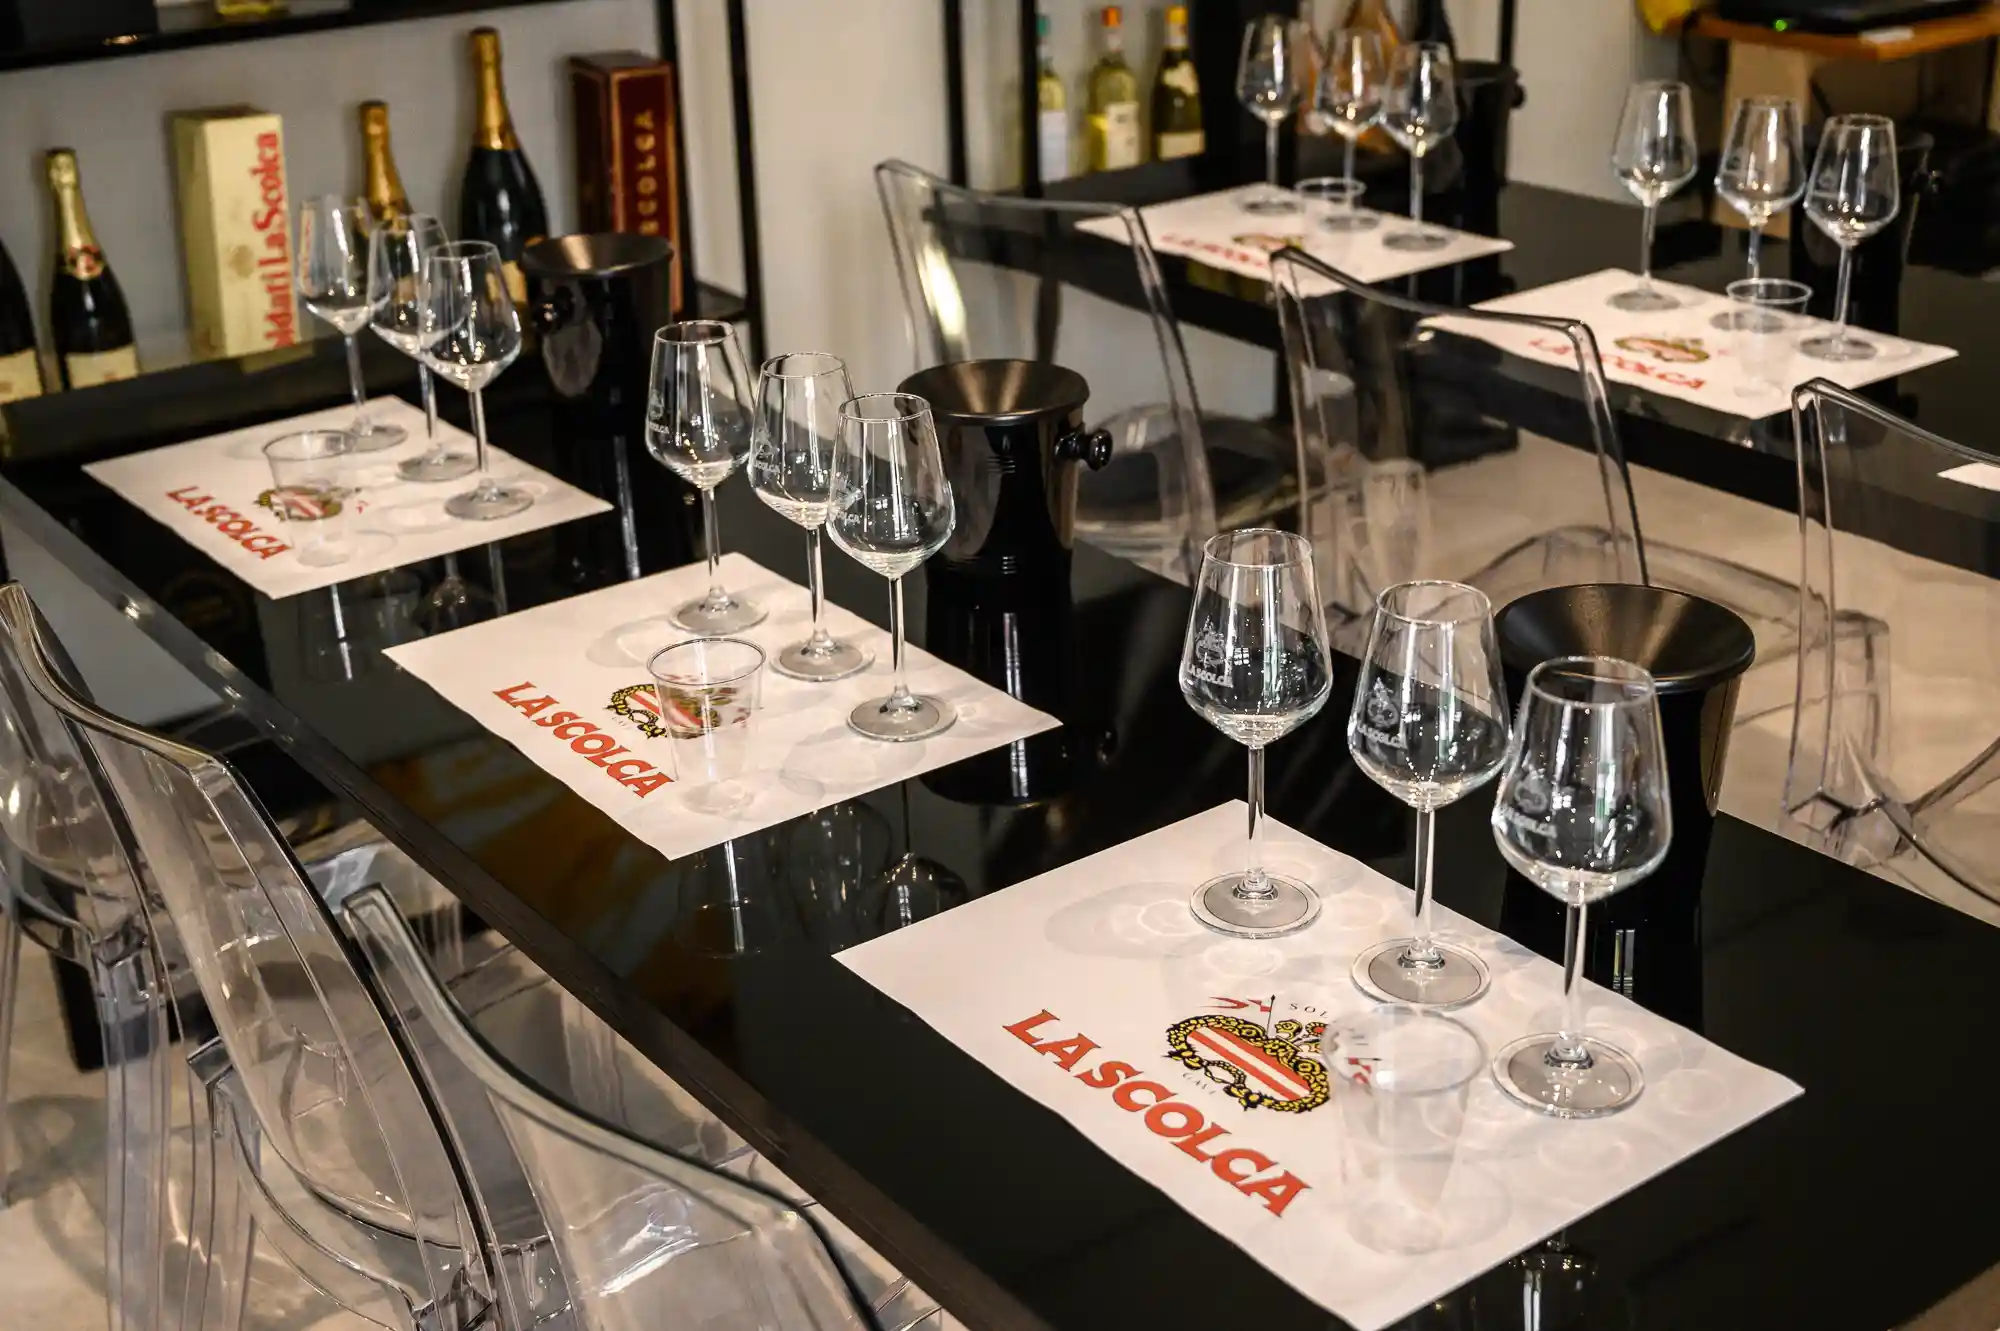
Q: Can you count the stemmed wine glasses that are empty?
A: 15